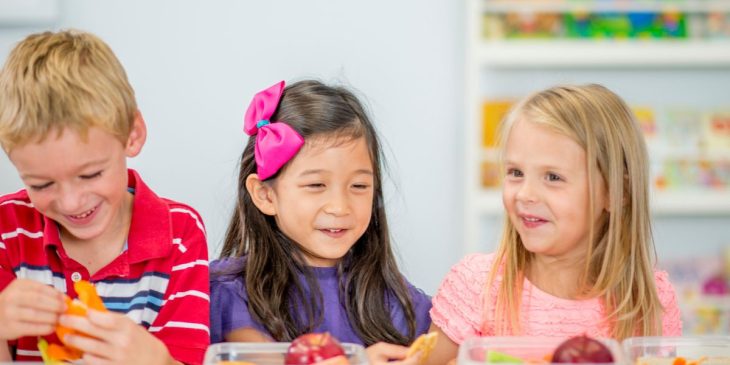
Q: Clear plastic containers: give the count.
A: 3